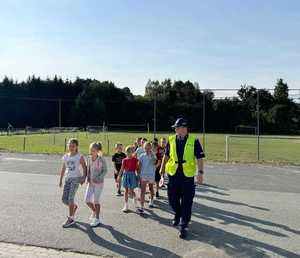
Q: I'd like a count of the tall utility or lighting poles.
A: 4